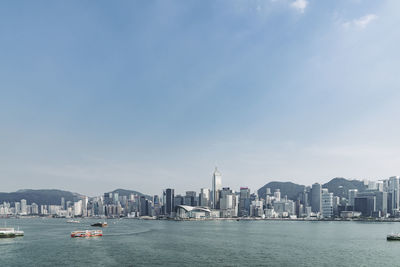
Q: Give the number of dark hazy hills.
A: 4